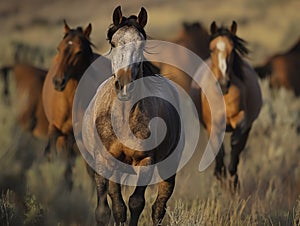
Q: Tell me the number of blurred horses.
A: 3